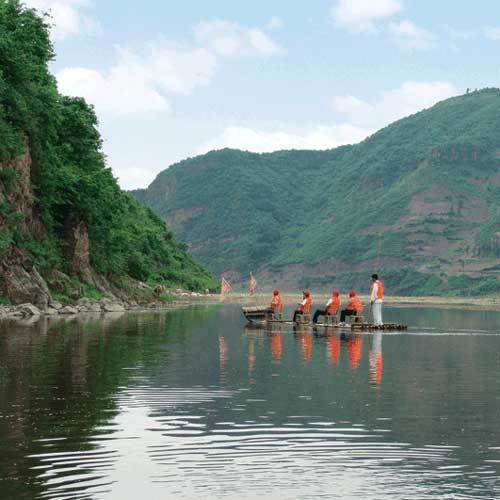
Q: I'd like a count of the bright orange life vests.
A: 5